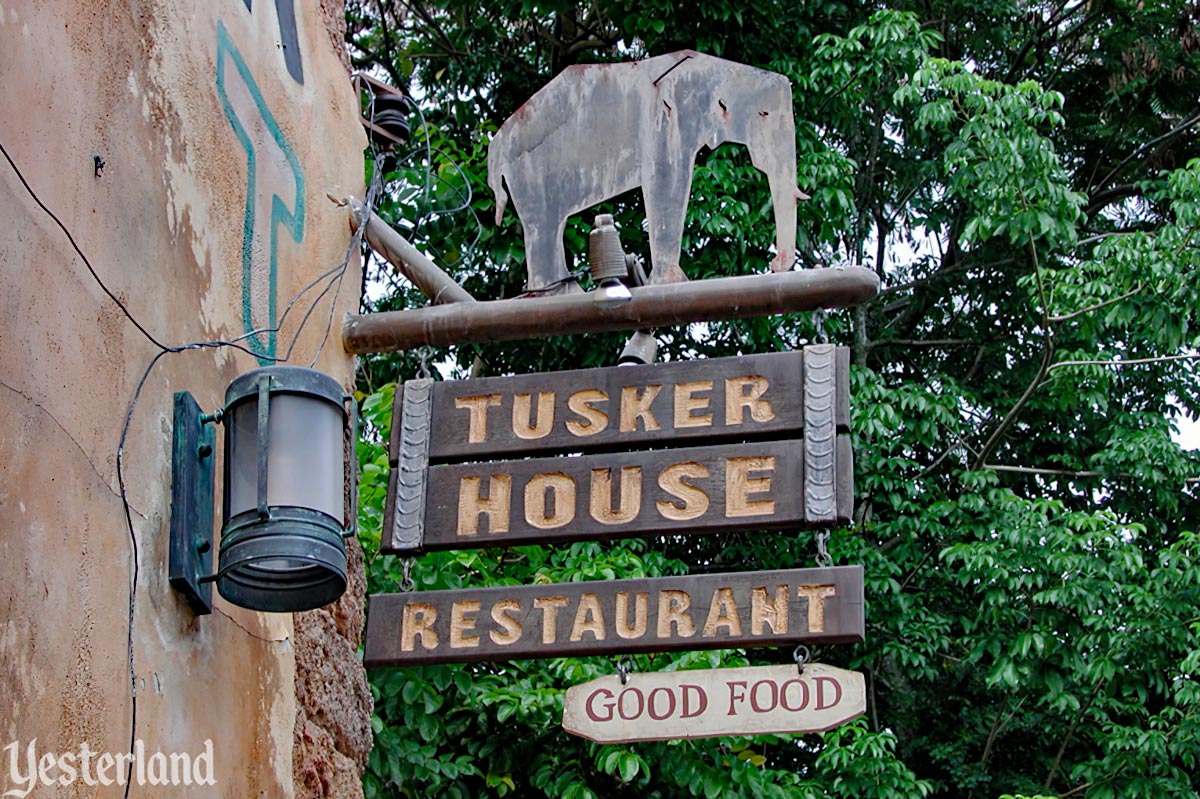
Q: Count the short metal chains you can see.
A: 6